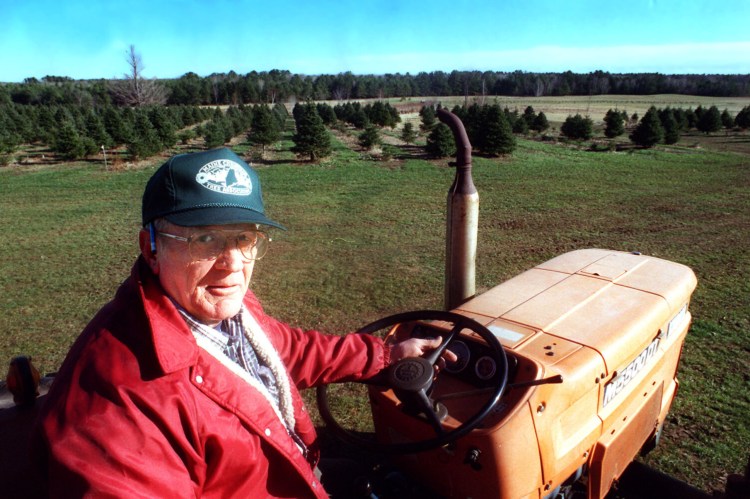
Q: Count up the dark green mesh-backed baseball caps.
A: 1